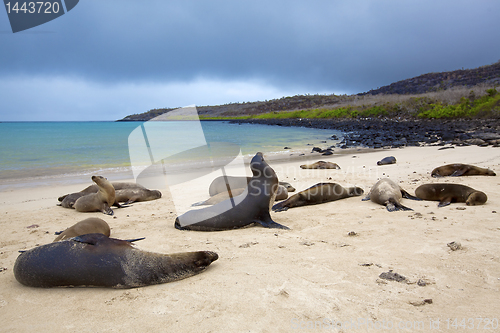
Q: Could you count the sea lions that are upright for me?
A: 2